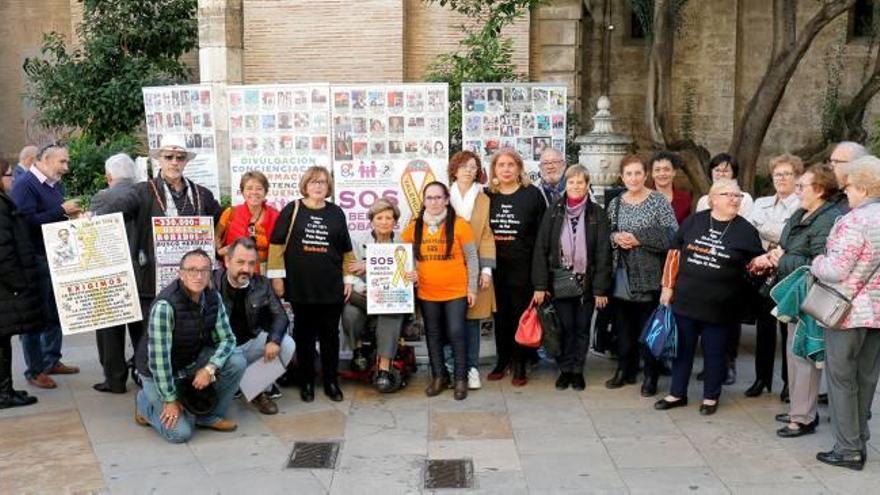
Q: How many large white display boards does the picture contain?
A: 4